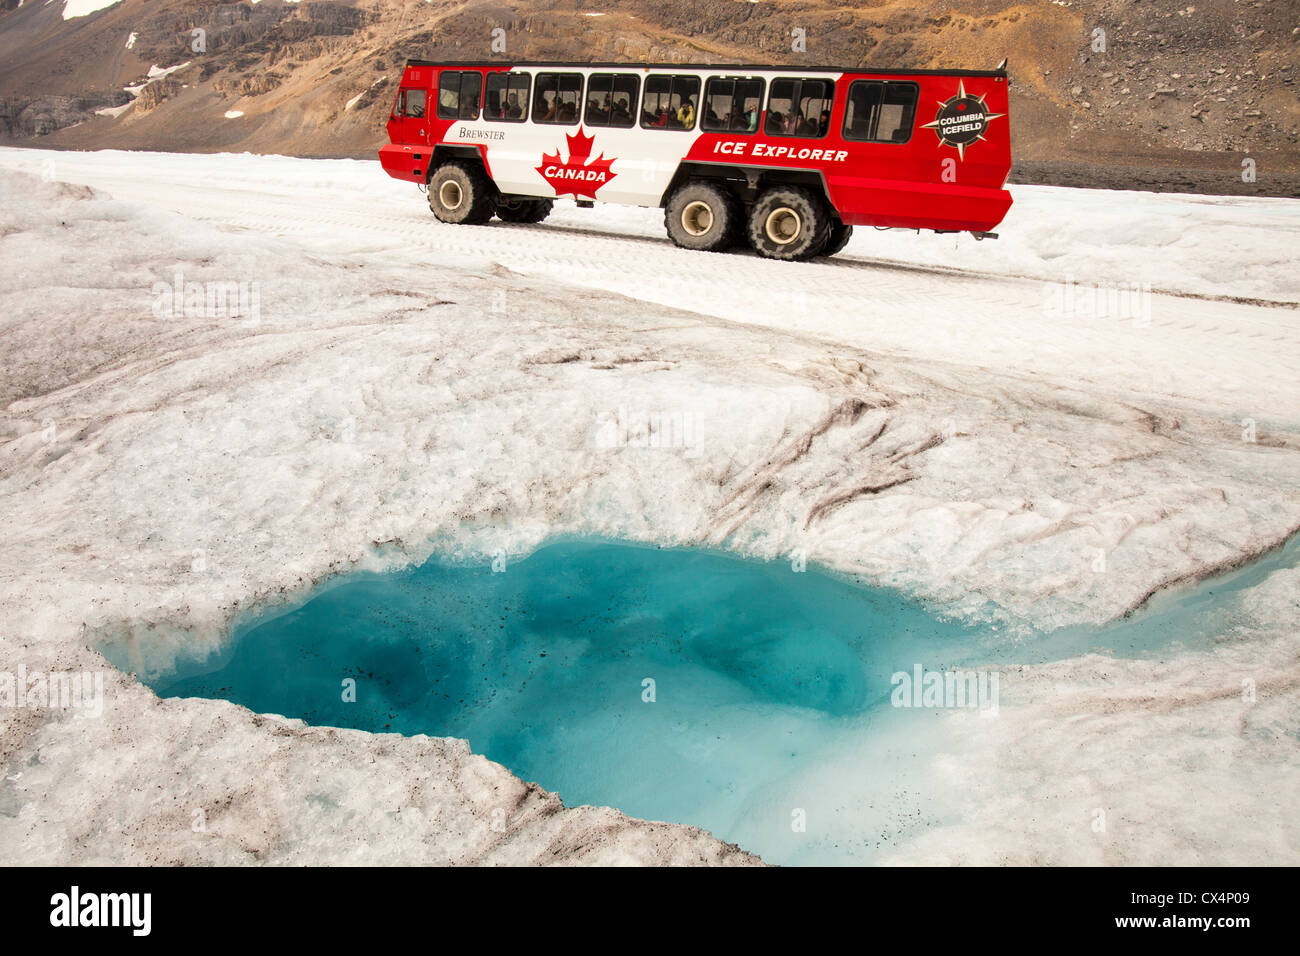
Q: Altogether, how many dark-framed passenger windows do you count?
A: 8